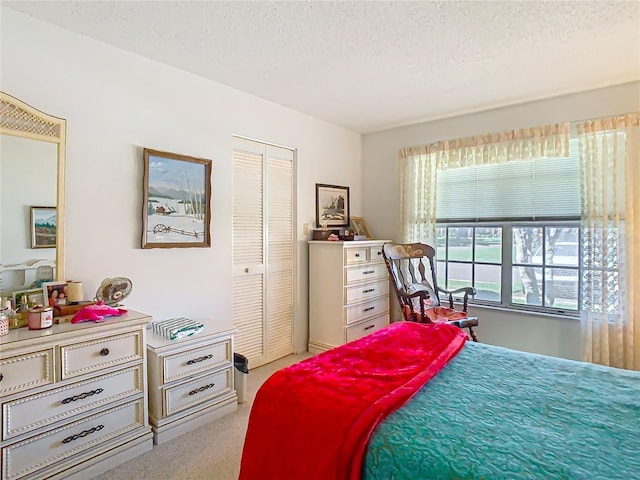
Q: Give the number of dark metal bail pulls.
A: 8